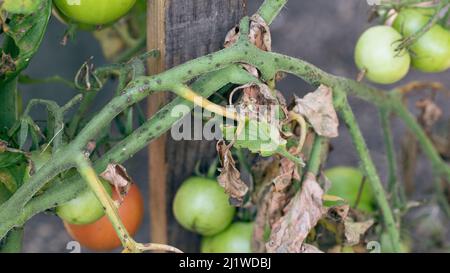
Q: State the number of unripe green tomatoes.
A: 8